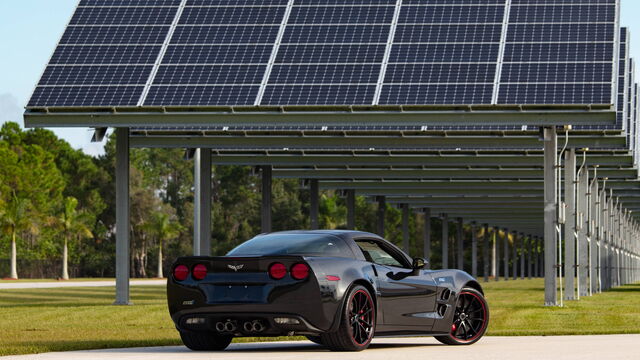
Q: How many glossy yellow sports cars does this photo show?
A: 0